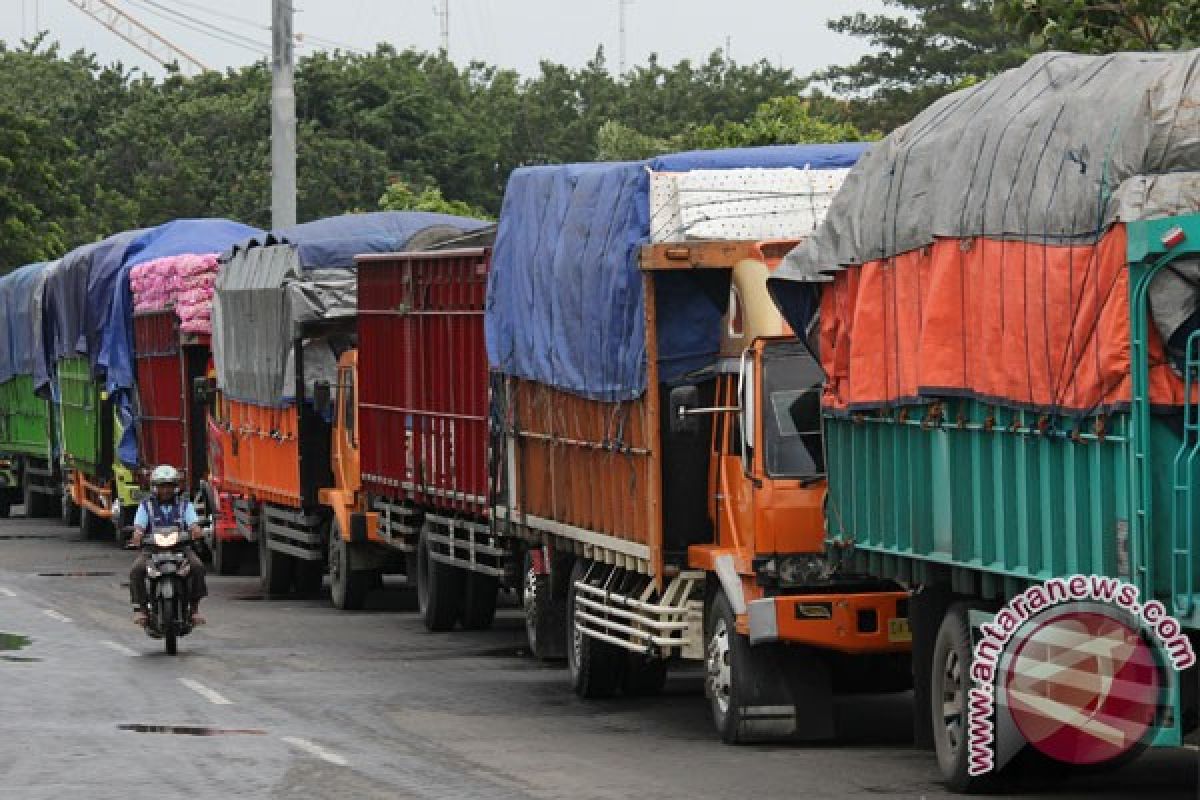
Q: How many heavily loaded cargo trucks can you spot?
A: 7